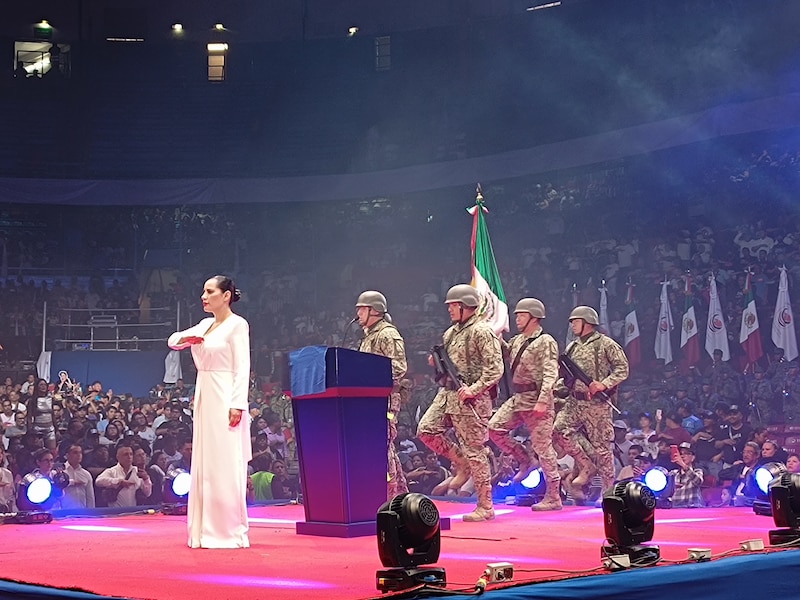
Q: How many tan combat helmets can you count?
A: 4